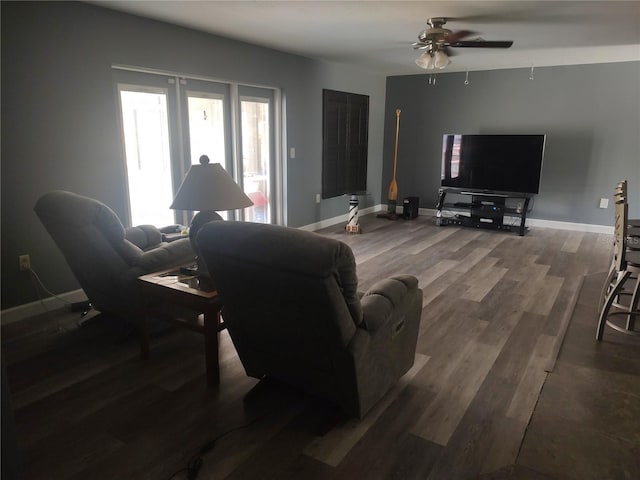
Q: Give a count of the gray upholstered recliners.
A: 2